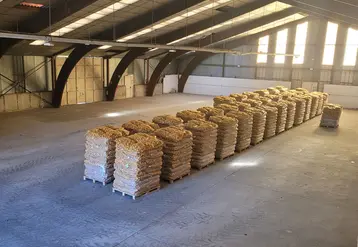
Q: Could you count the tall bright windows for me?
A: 5